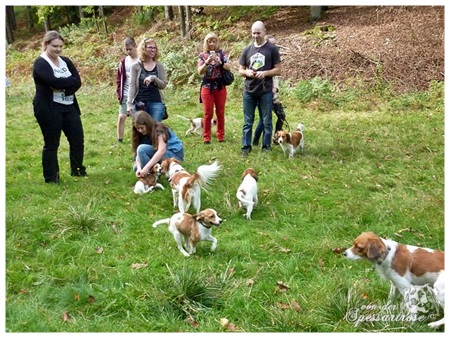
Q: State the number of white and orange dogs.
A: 7